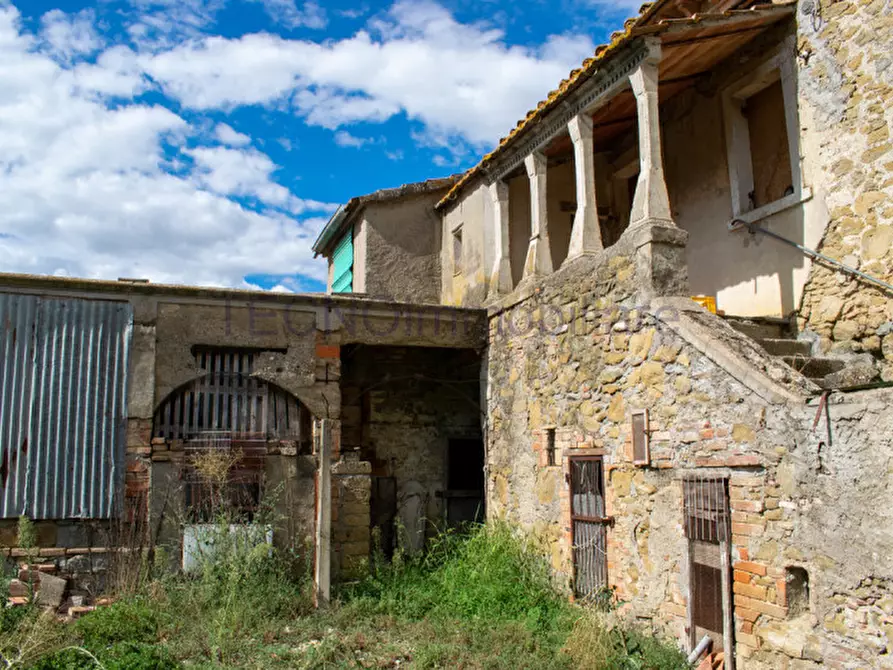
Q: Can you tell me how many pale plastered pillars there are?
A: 4